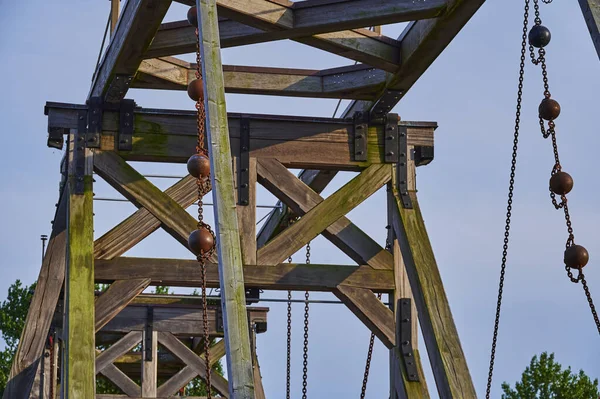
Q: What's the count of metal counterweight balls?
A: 8